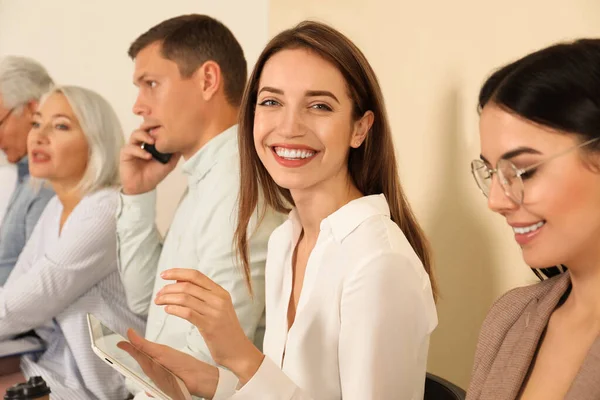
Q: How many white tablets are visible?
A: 1